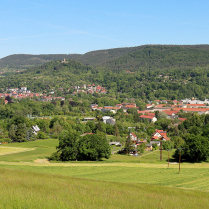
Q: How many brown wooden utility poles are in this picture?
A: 3